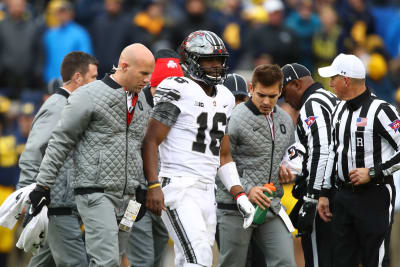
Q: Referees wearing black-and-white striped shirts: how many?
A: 2